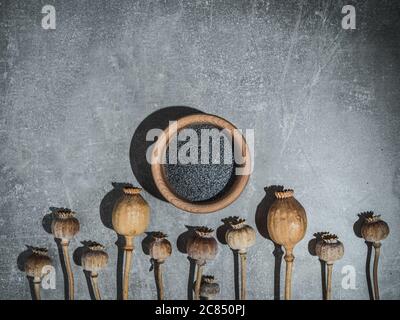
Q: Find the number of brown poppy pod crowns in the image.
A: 11